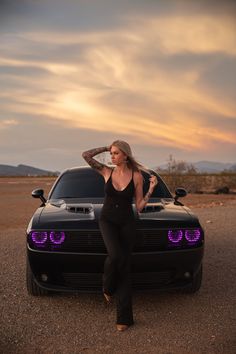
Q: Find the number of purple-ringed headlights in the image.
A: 4